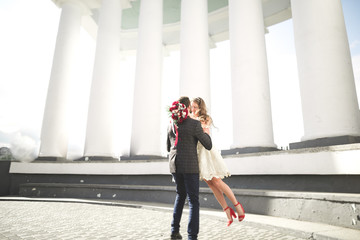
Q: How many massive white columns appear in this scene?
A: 6